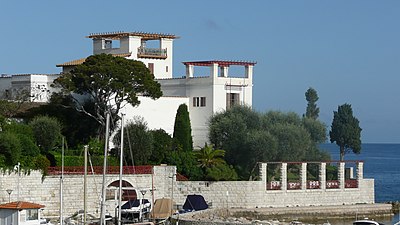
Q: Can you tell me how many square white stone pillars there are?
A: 6